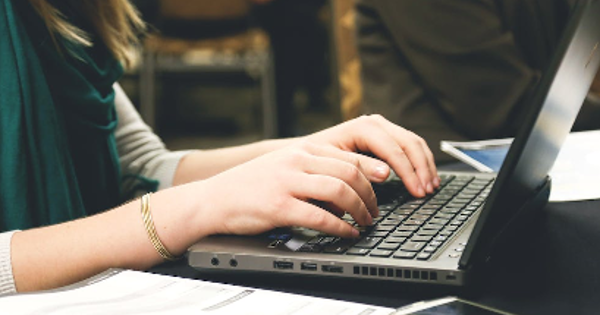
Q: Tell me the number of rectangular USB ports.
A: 3